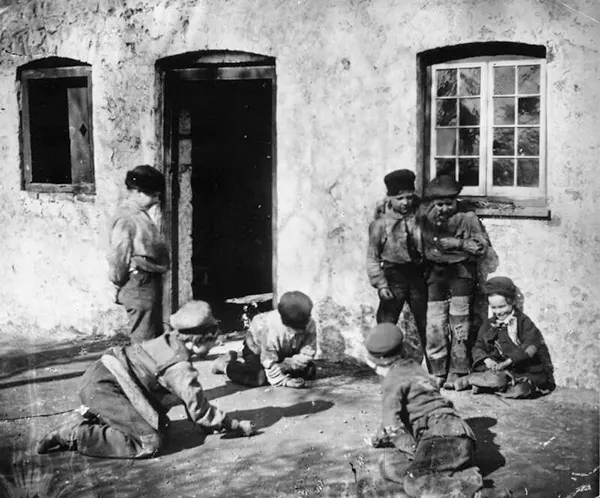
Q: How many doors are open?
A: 1